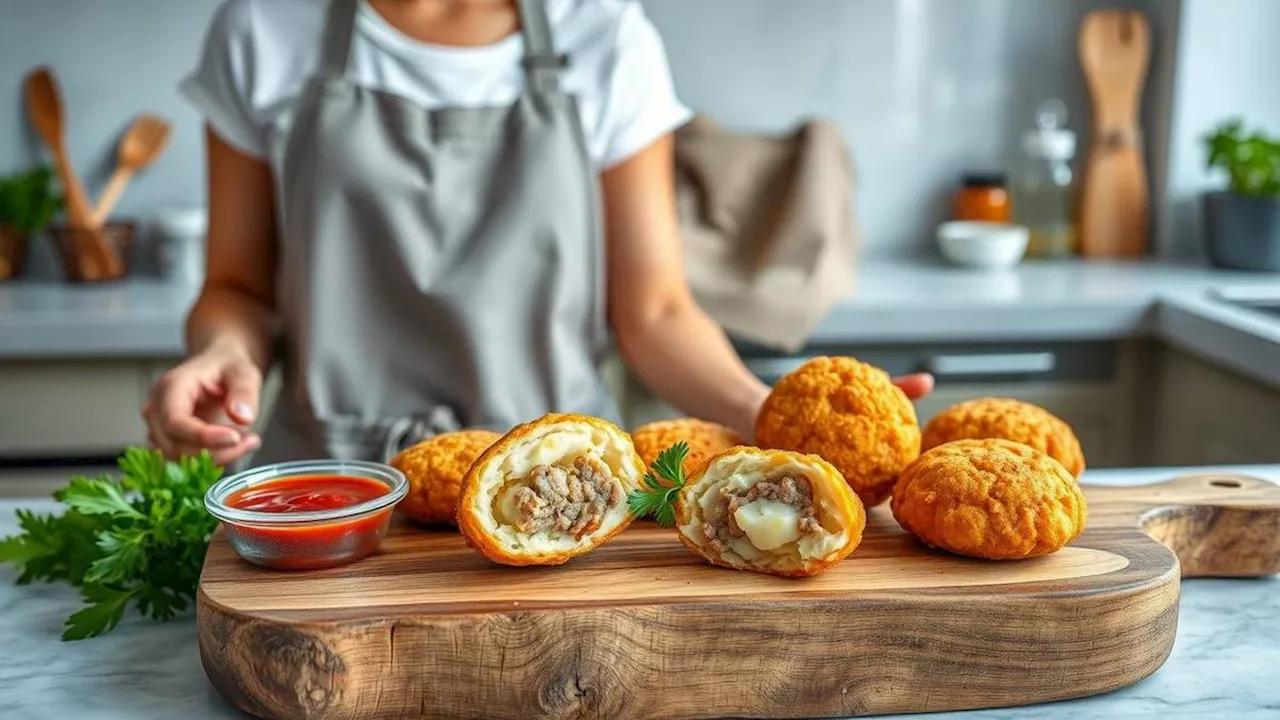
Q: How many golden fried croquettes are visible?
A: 7